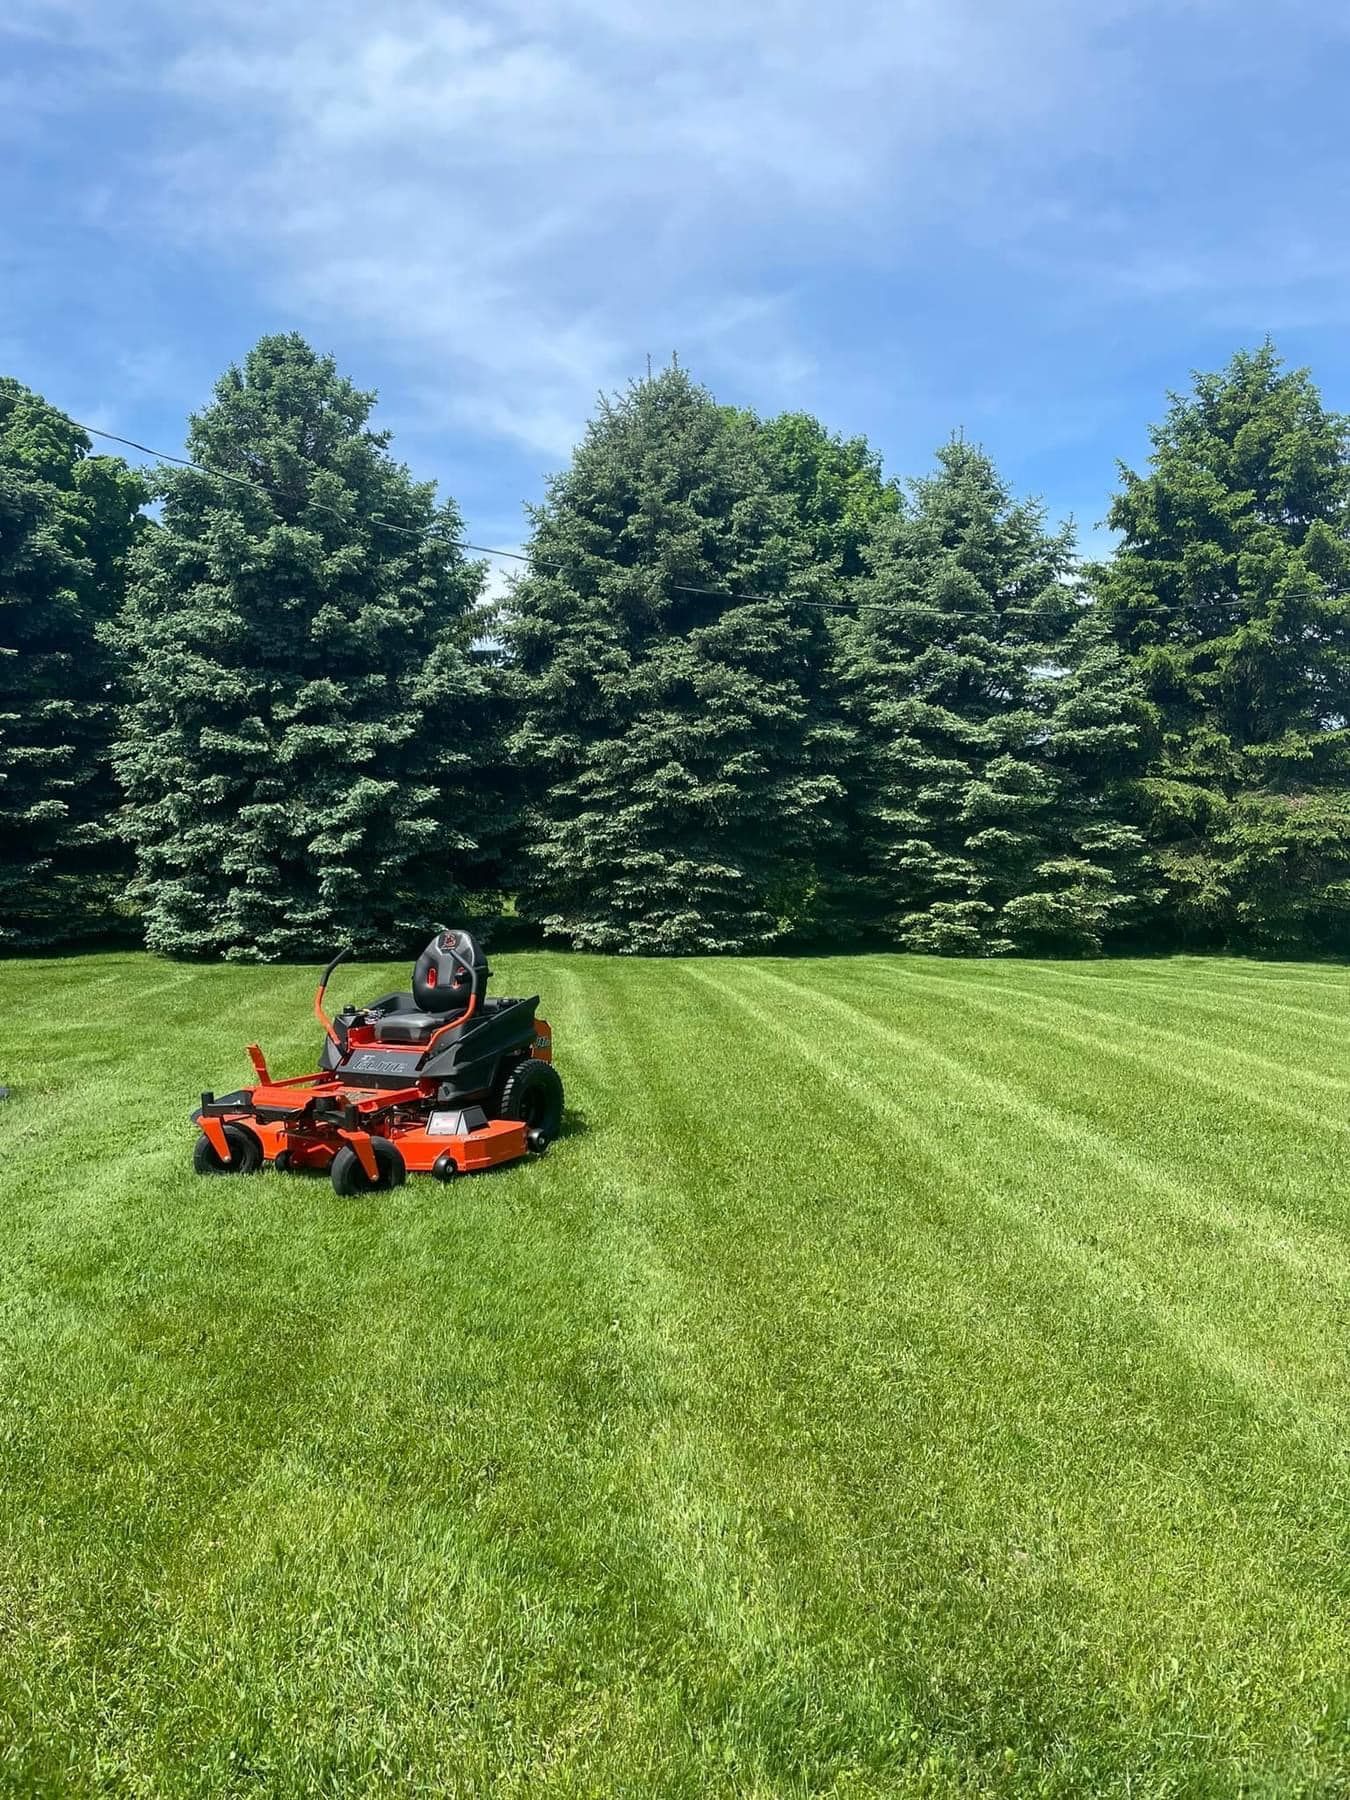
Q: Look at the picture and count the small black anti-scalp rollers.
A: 3